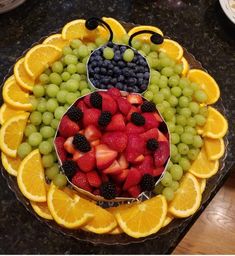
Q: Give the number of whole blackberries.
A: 10